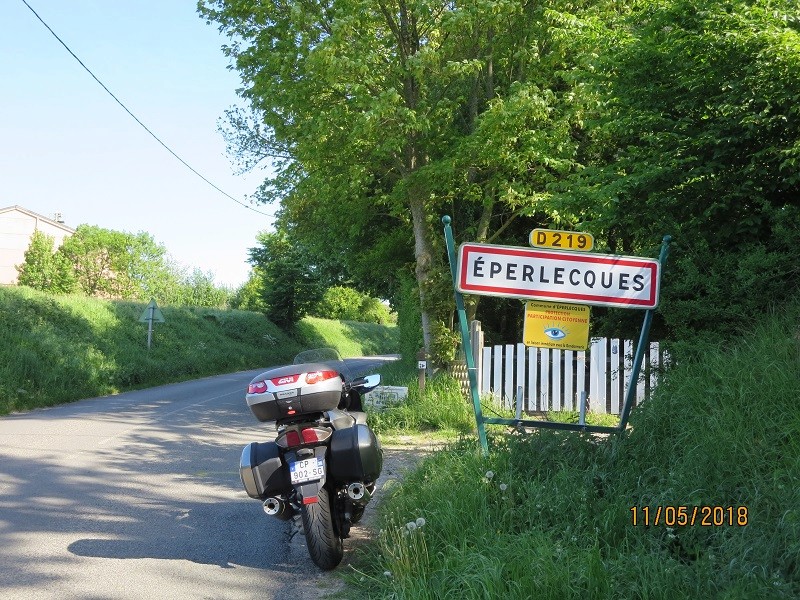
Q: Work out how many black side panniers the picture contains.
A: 2